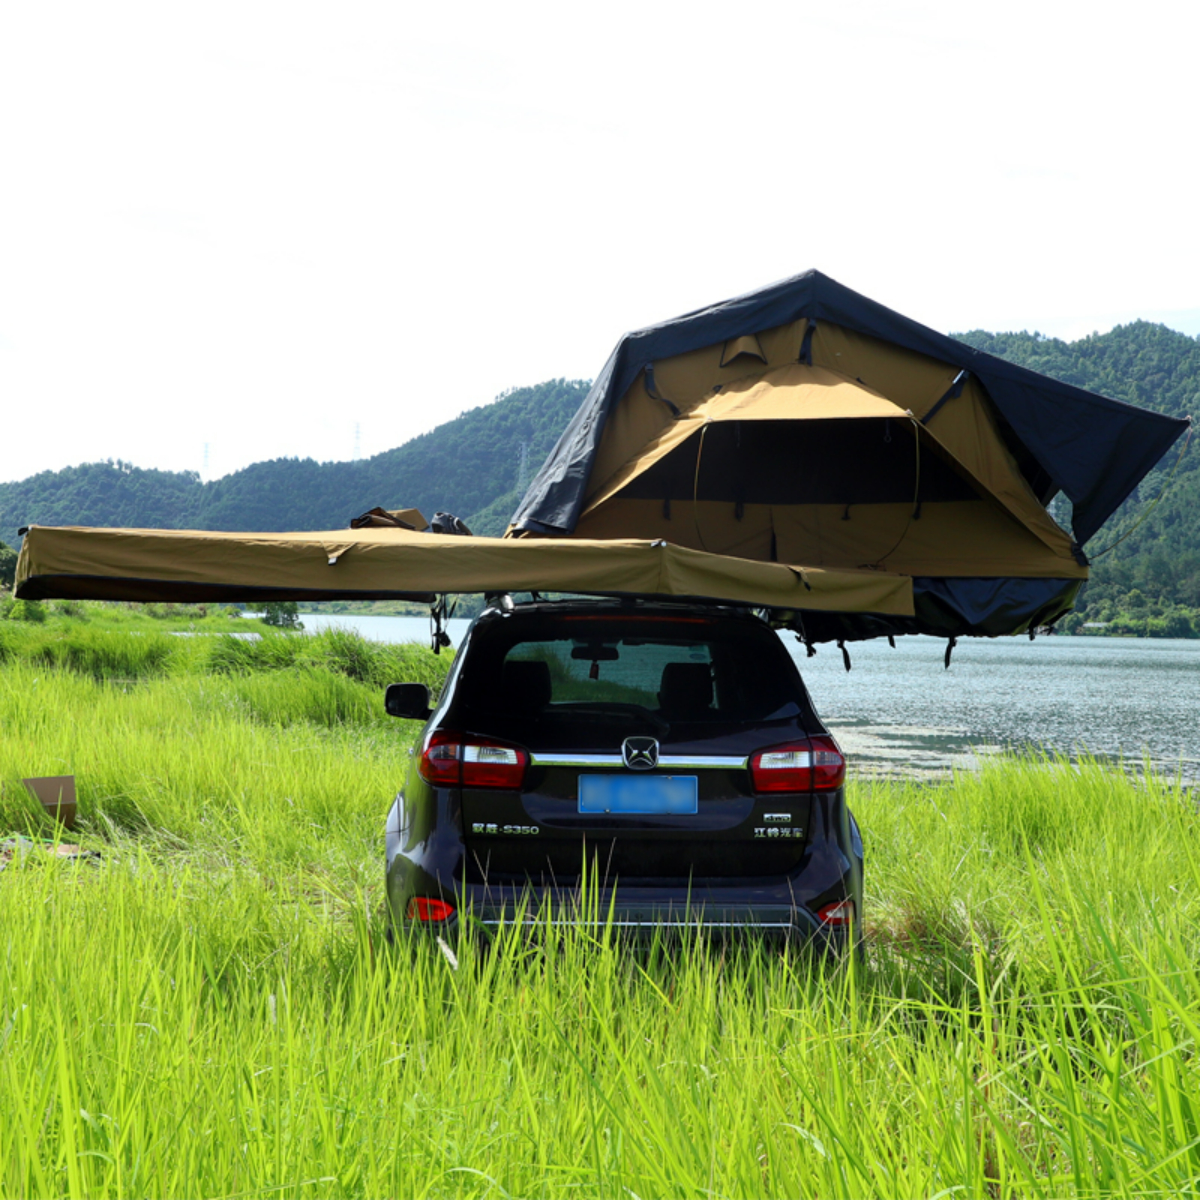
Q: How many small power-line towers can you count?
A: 3